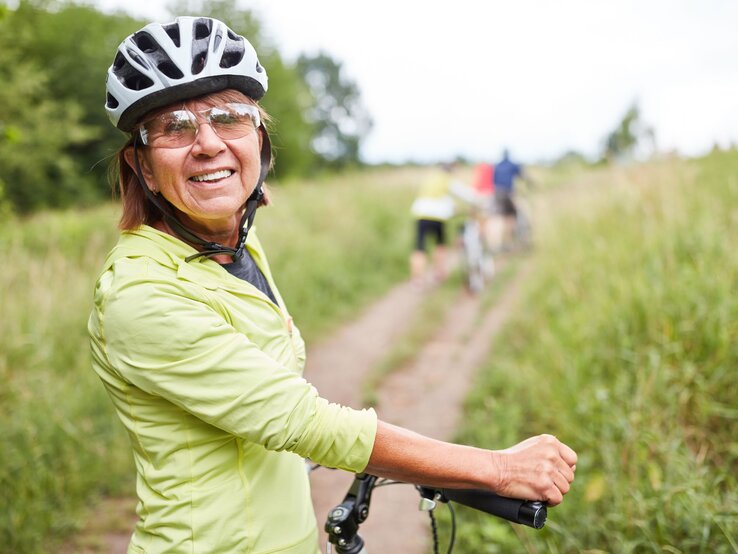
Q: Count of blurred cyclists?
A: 3